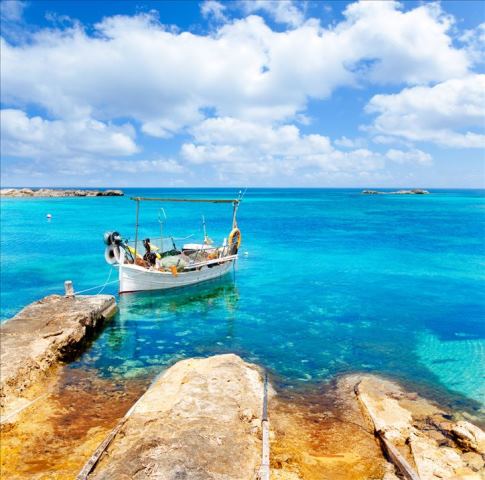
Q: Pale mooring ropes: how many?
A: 2